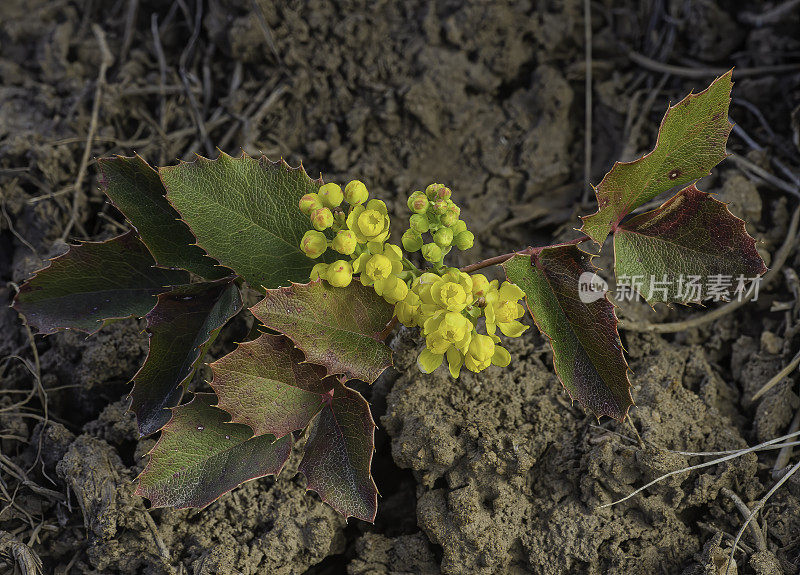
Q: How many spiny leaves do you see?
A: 11